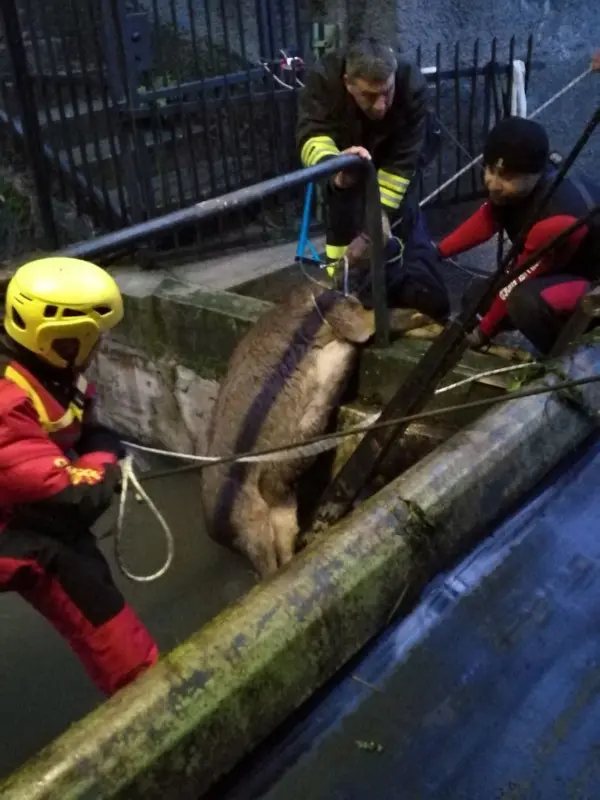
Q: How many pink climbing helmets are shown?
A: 0